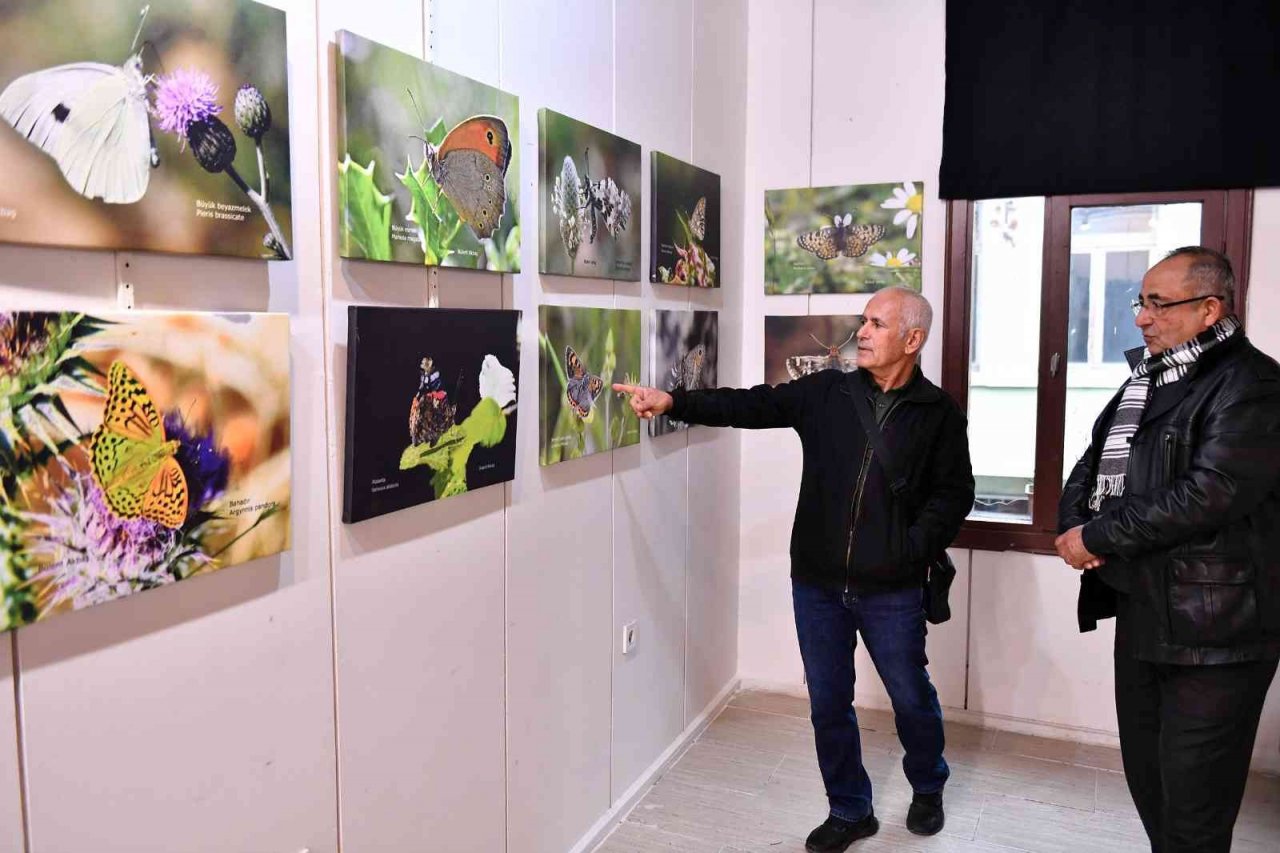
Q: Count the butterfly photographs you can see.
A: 10